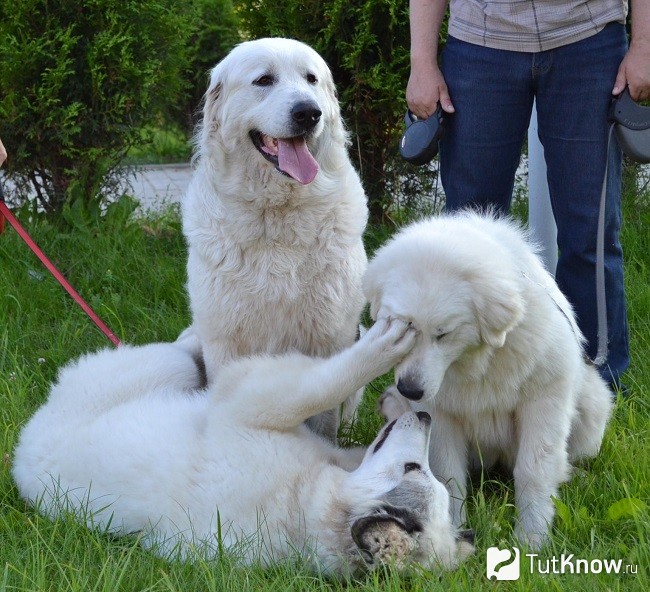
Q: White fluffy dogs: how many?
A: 3